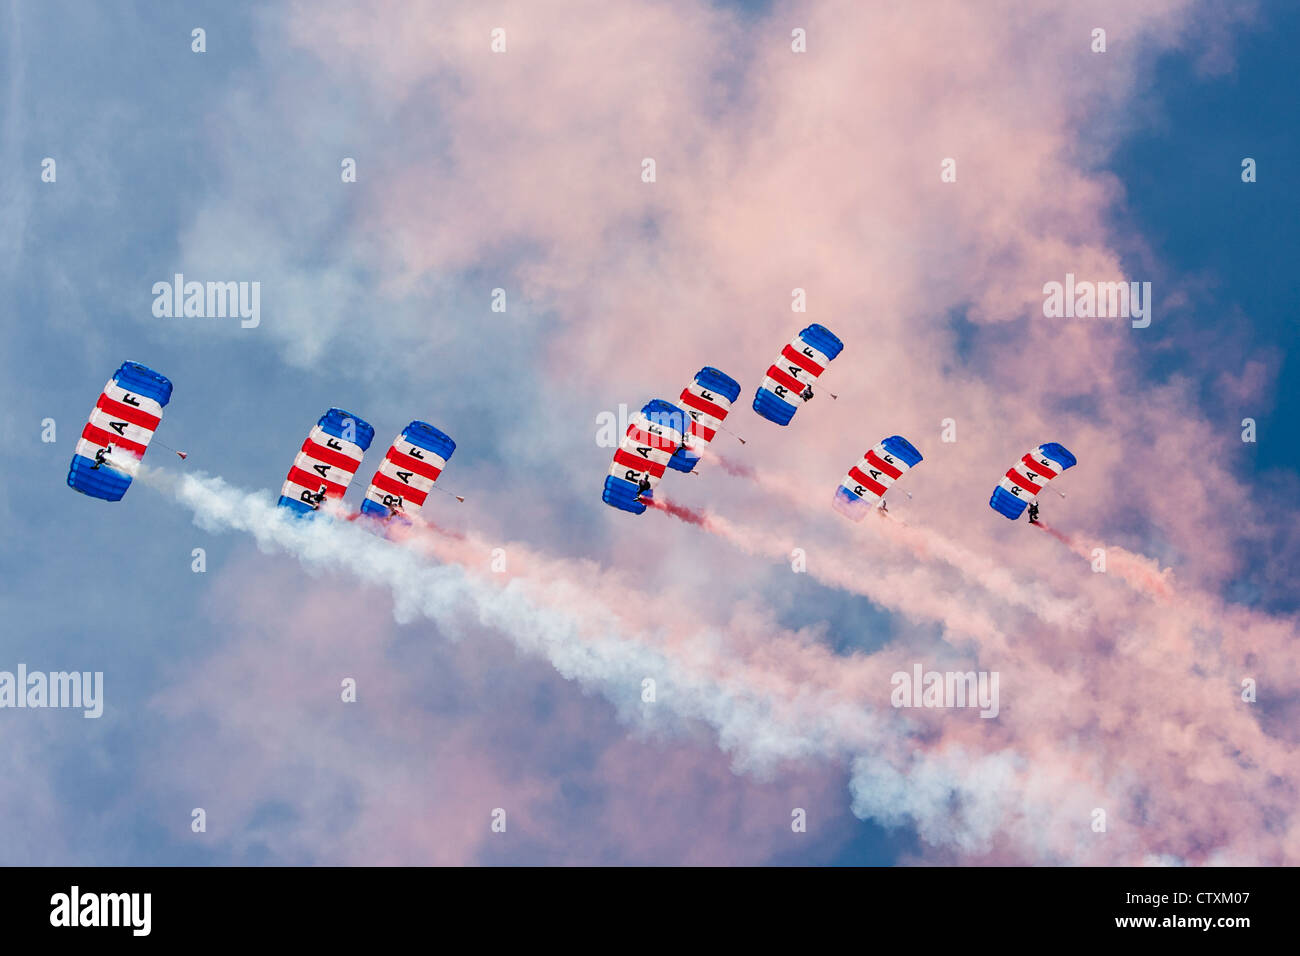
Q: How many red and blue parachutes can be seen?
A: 8